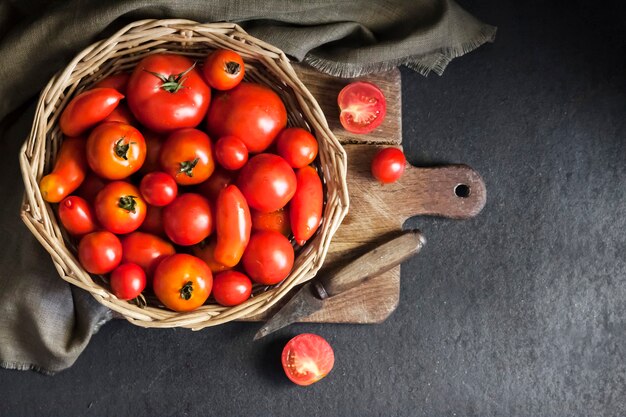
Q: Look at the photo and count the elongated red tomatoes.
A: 4